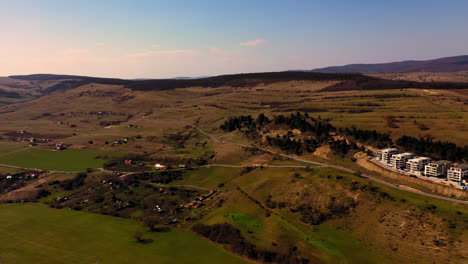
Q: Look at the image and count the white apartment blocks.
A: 5